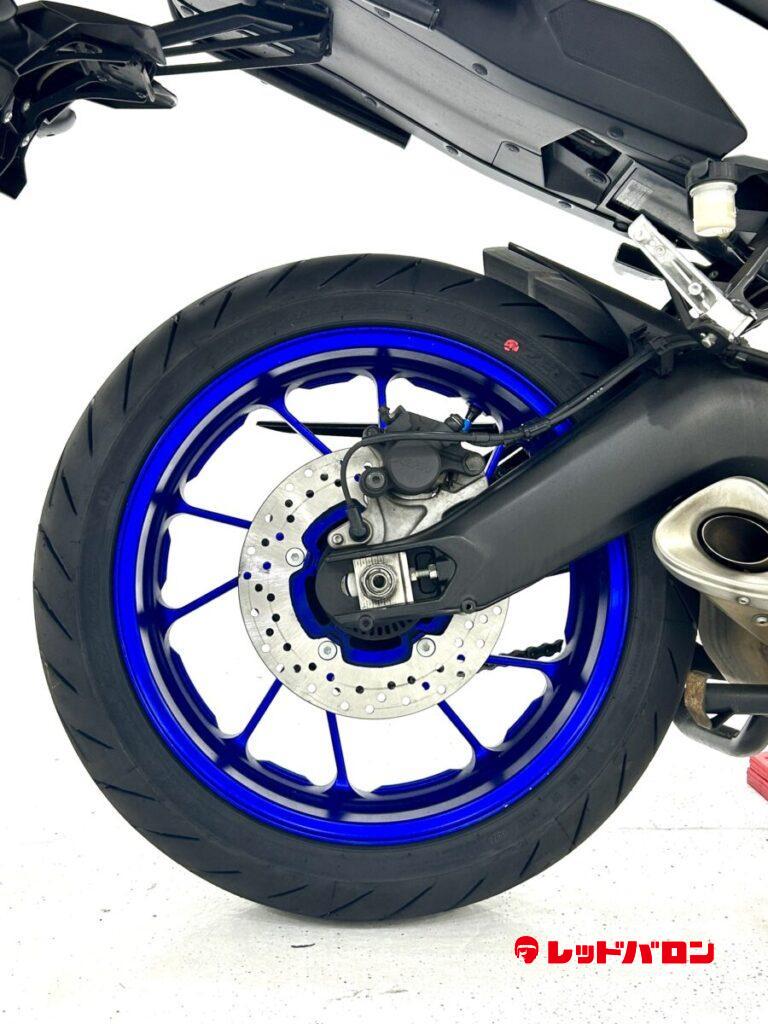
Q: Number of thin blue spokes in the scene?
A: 9